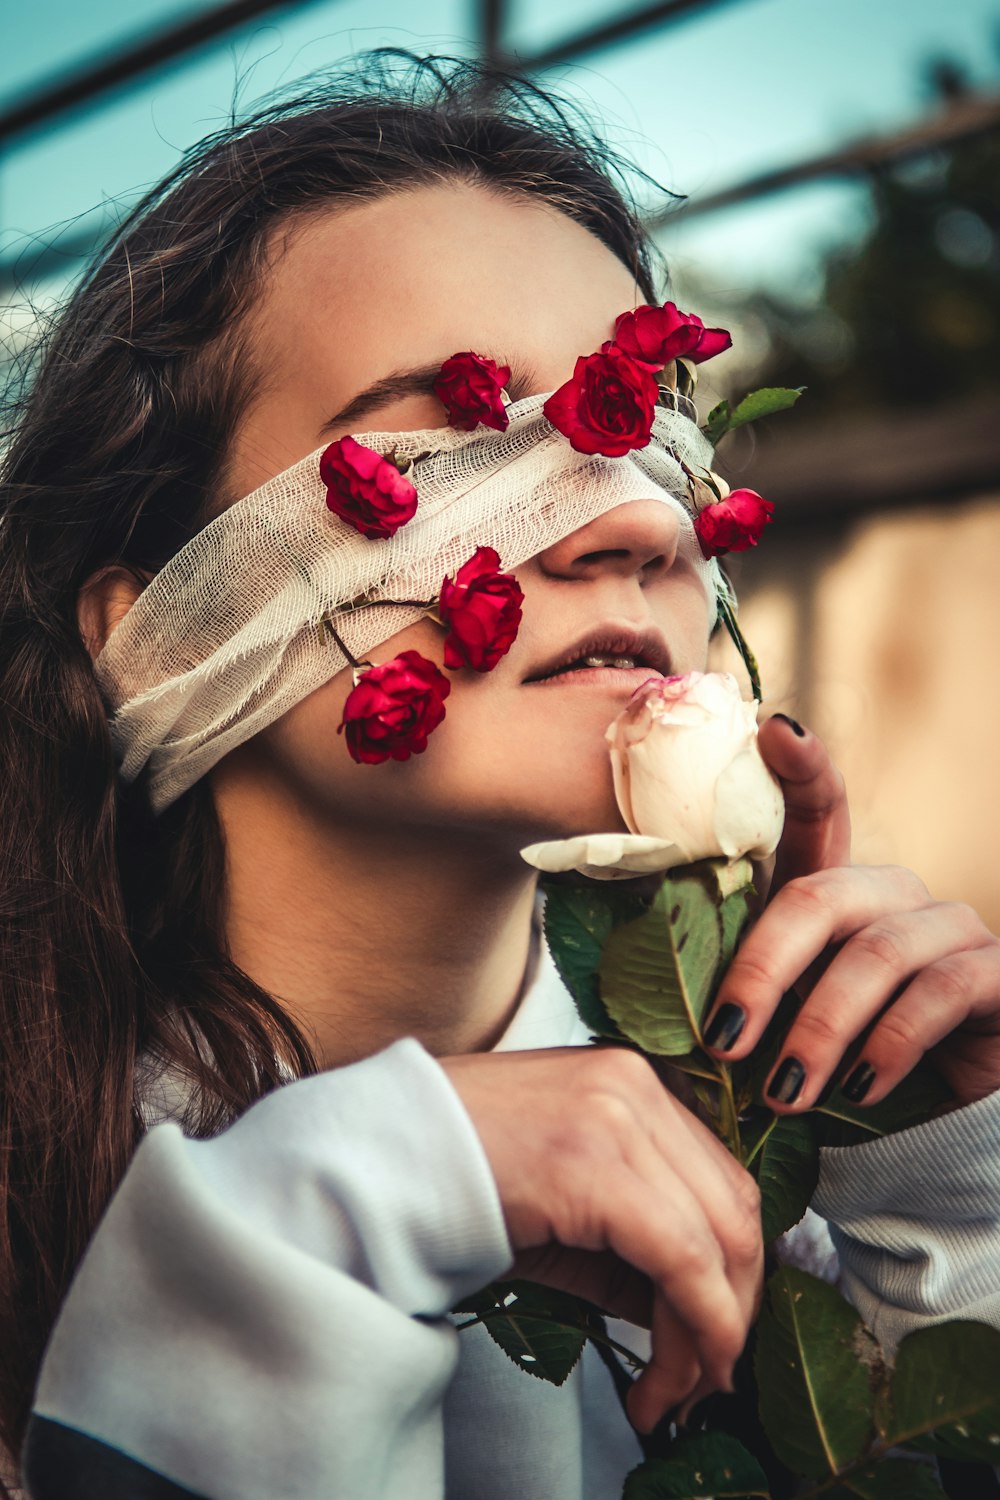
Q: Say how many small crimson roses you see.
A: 7